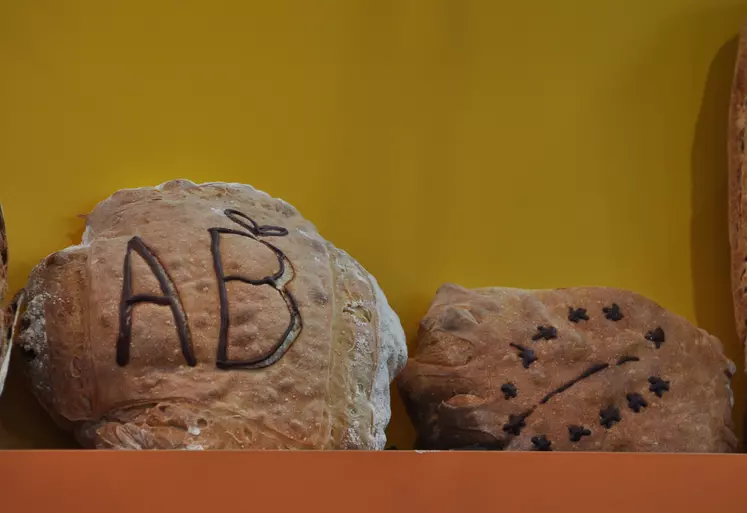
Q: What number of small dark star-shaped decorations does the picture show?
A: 12